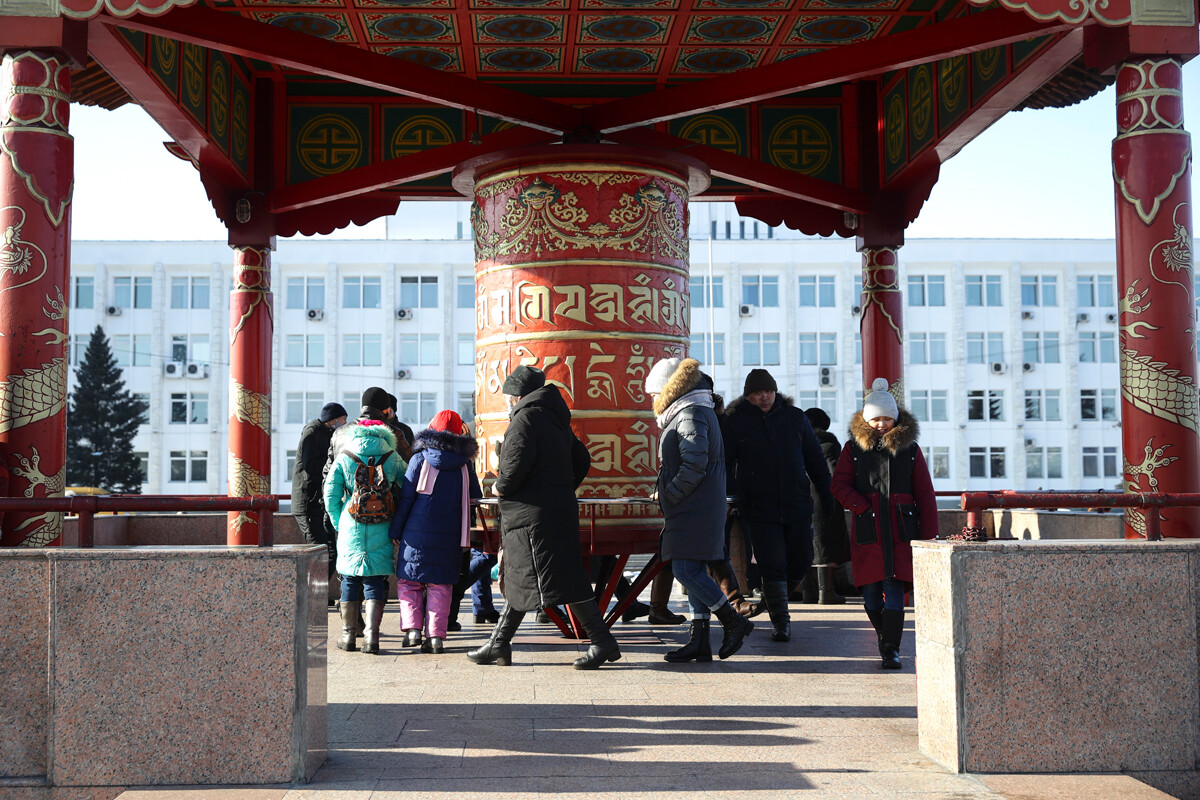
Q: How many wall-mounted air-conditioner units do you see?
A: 15